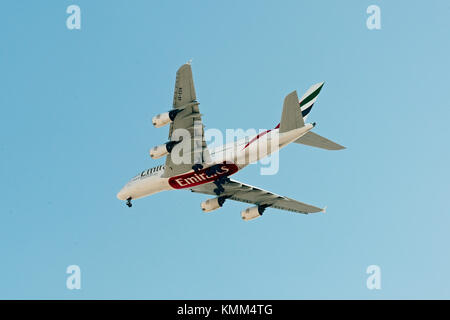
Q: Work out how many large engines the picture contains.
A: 4